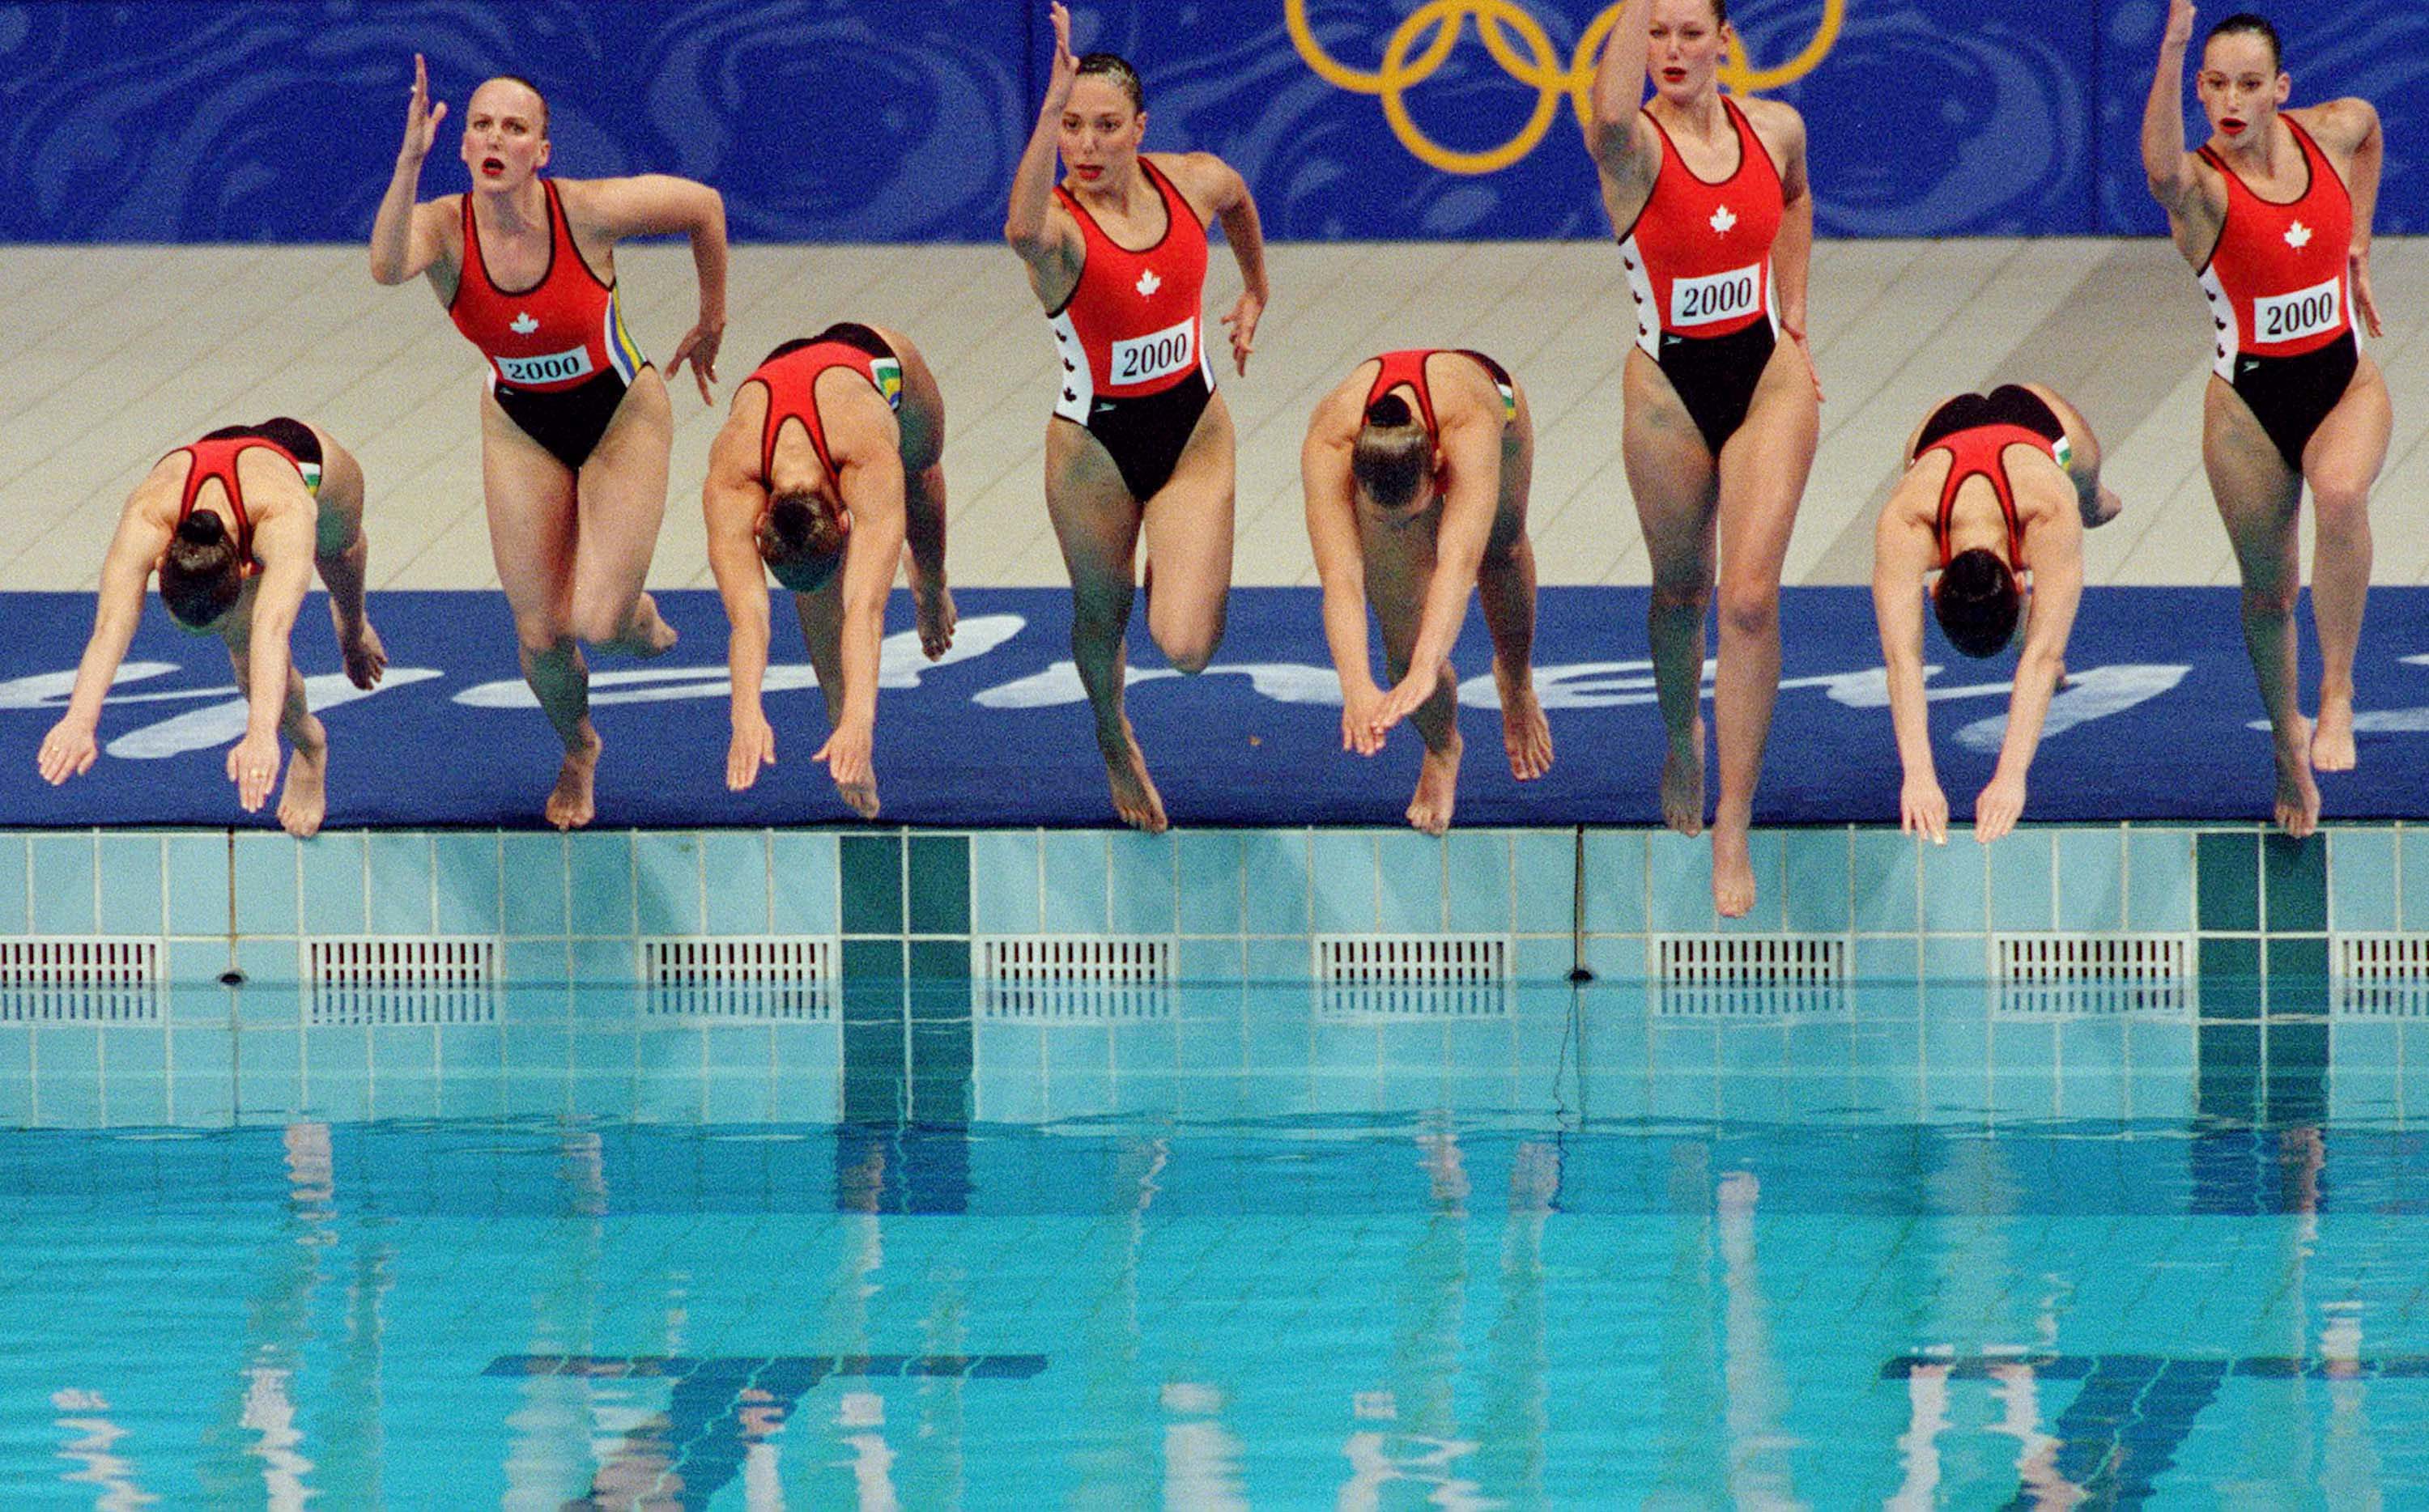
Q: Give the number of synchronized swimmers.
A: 8